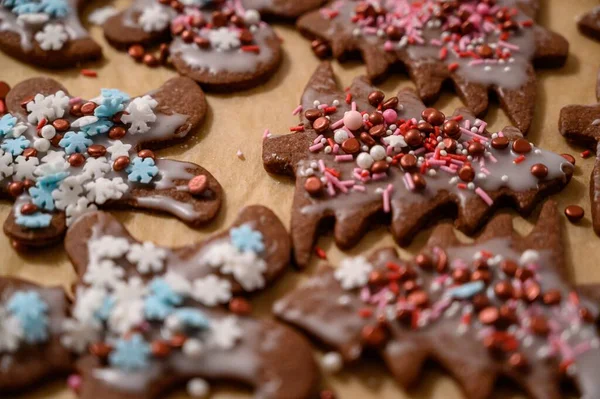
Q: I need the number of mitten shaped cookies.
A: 0